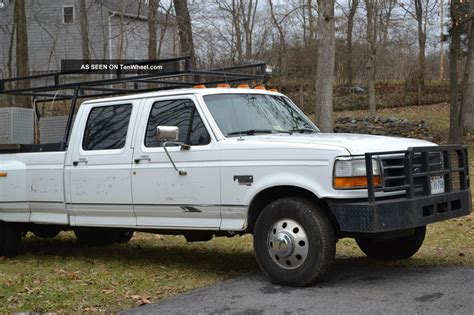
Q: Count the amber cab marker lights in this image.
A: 5